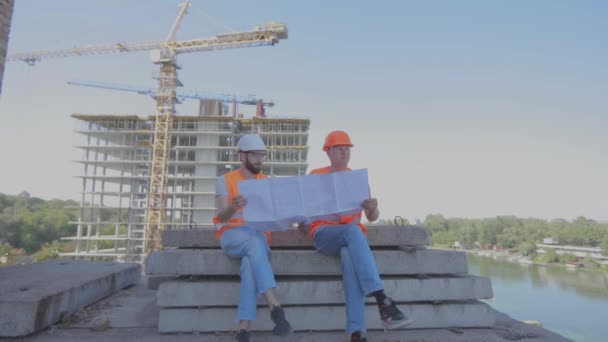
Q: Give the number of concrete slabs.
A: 5